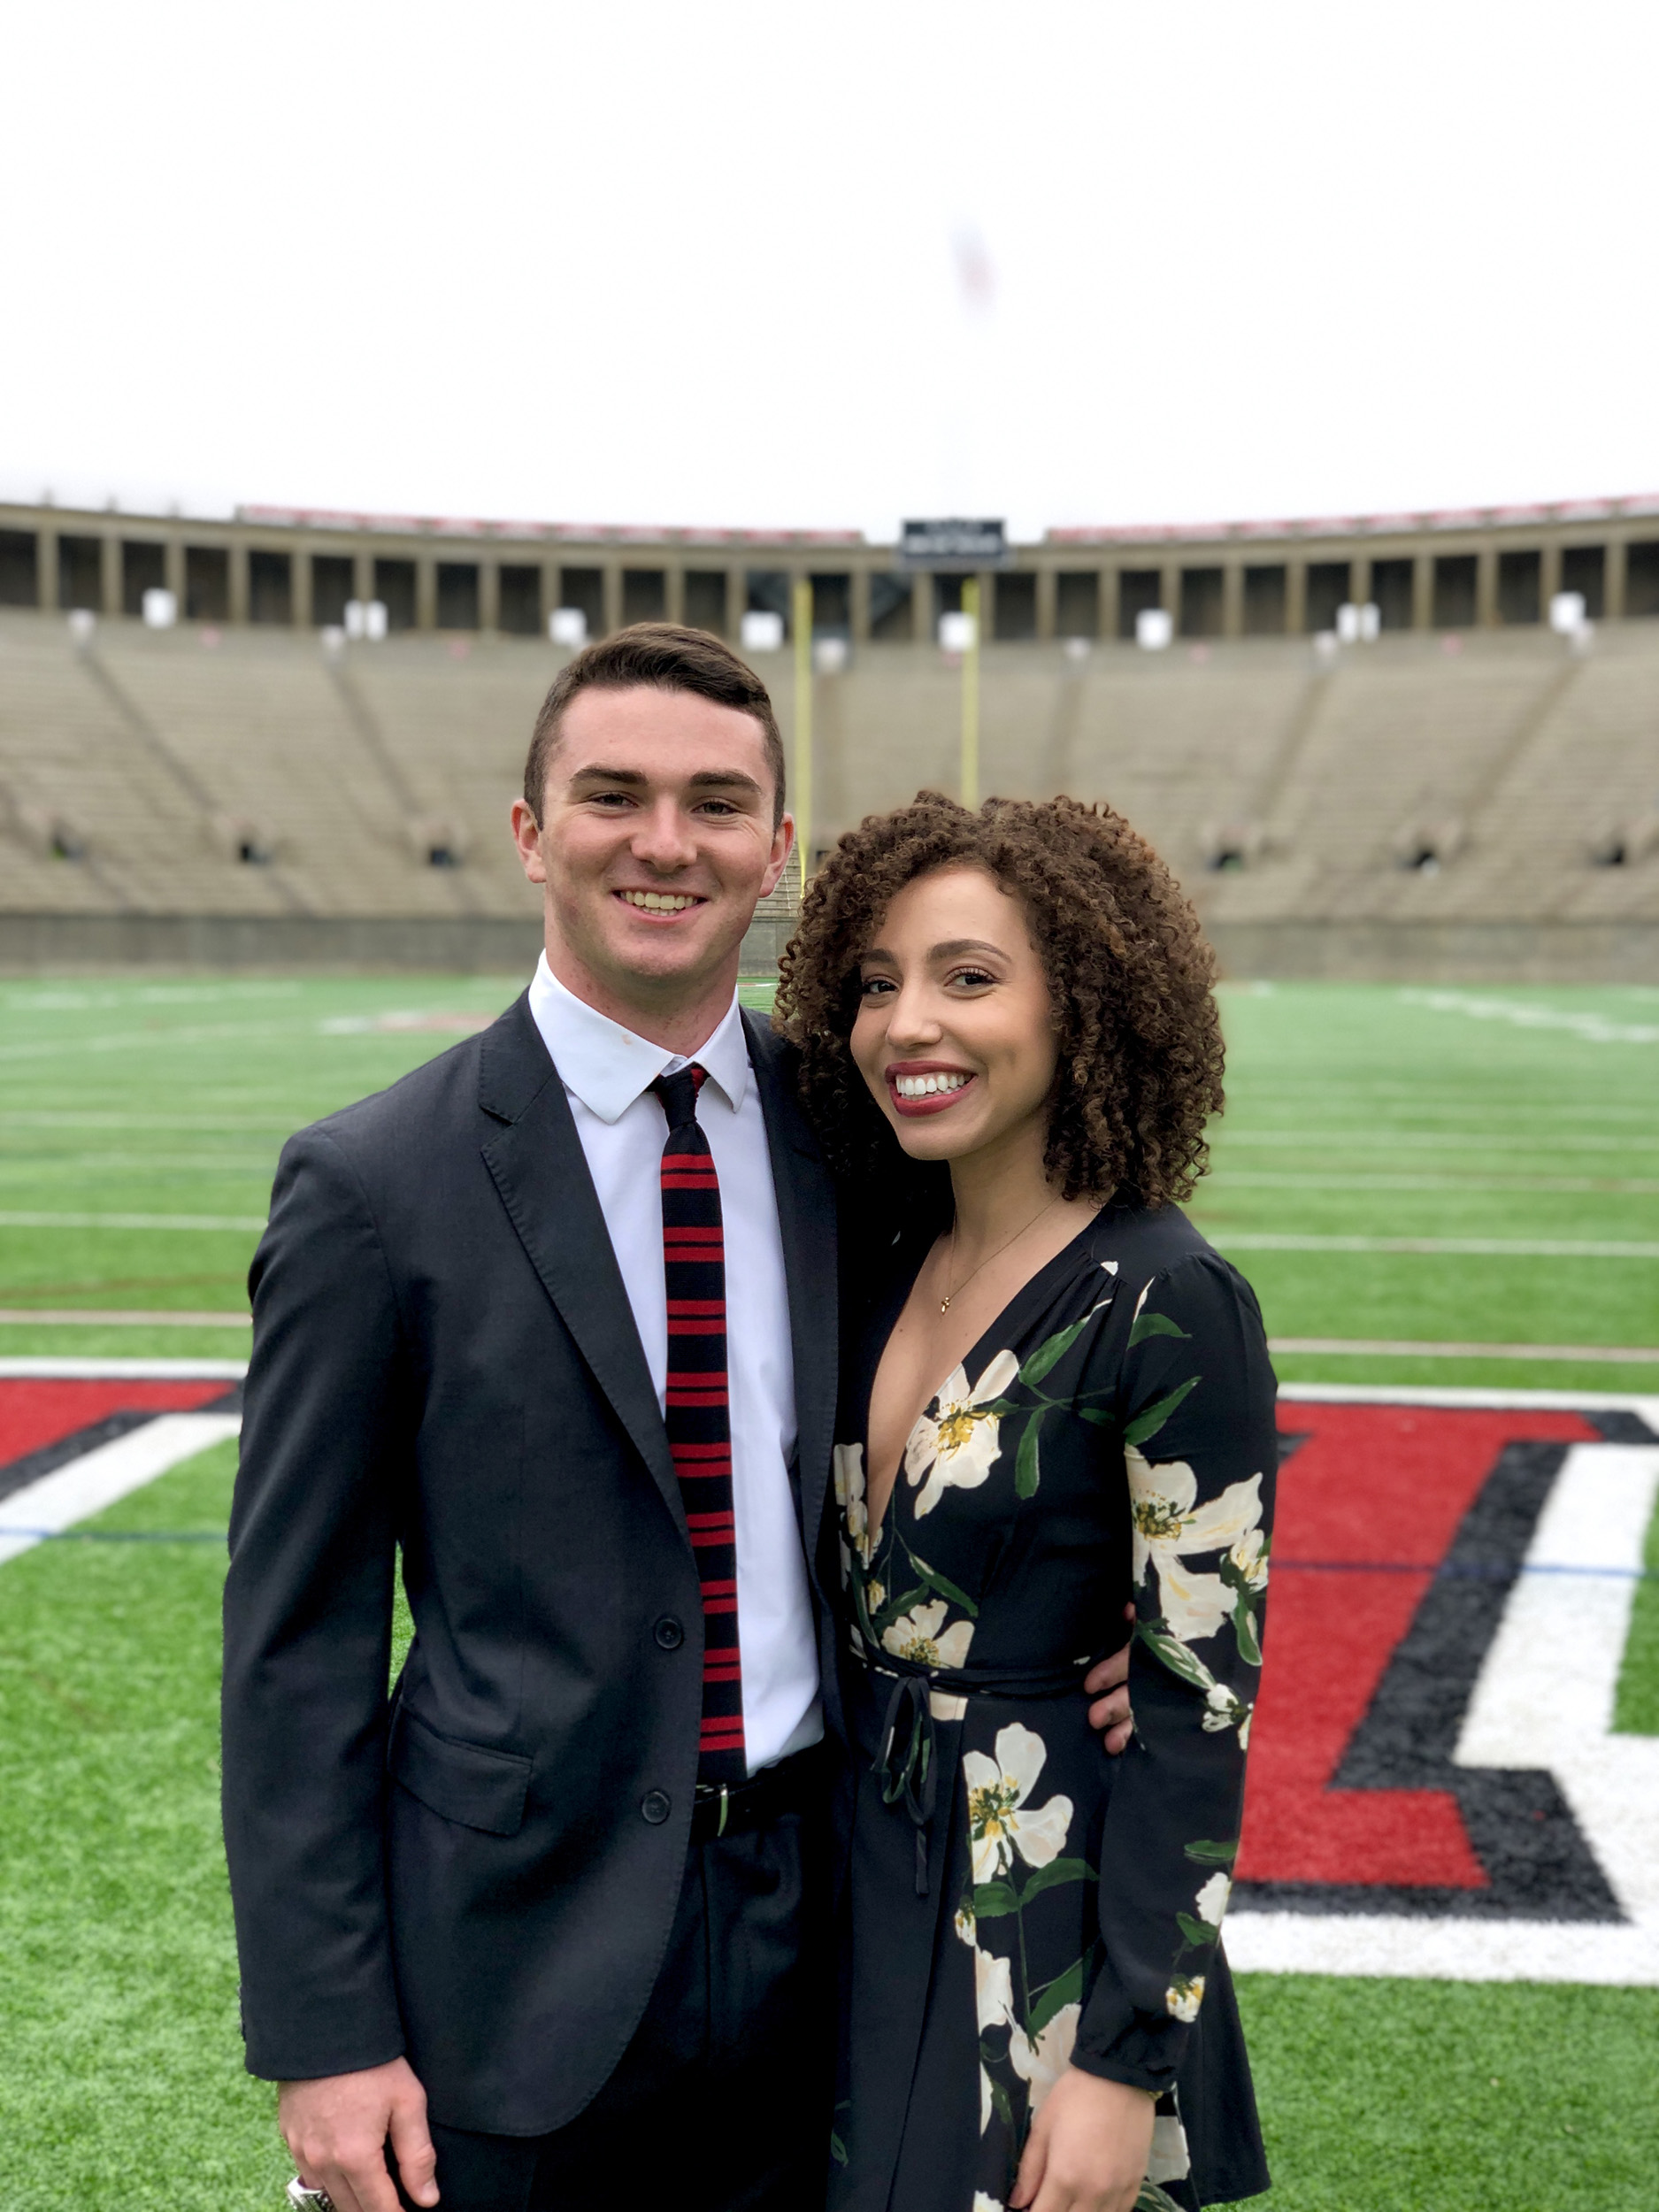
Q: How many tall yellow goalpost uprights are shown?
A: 2